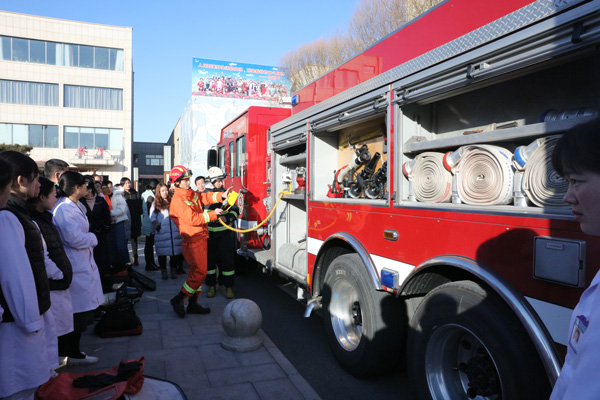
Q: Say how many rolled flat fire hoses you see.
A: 3